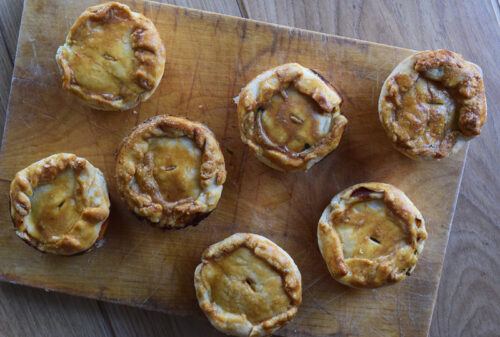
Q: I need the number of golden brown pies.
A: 7